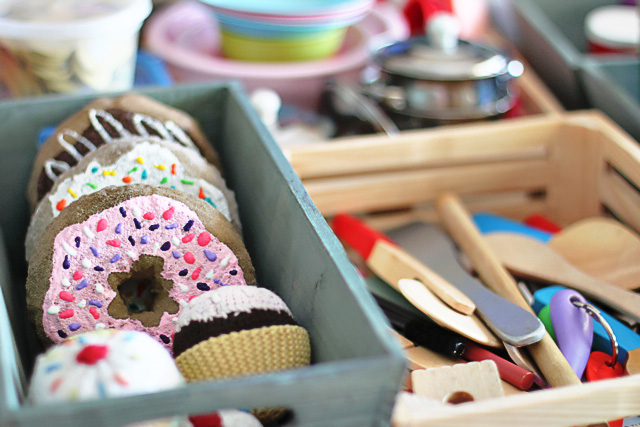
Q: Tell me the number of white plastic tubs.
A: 1